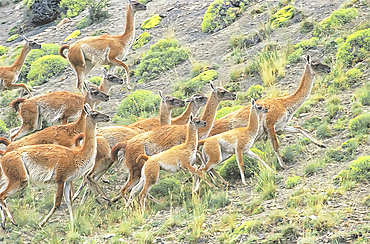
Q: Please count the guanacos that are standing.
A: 11